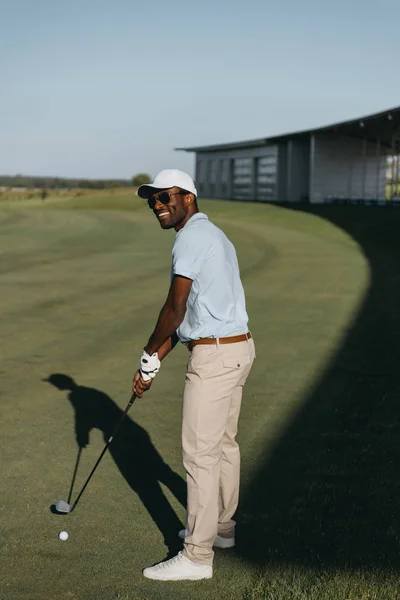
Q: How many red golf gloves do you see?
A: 0